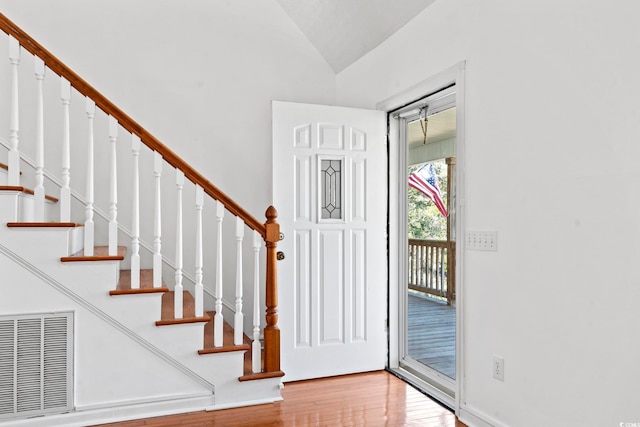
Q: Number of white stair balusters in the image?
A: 12